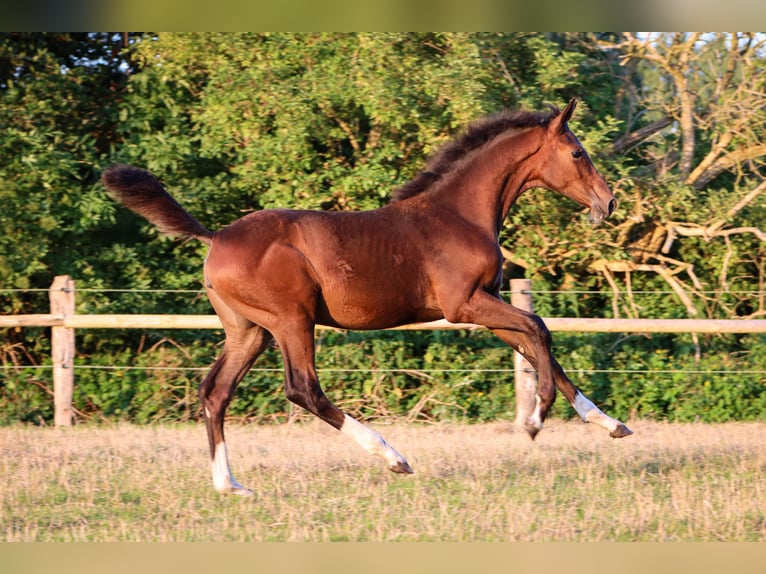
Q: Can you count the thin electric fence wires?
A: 2